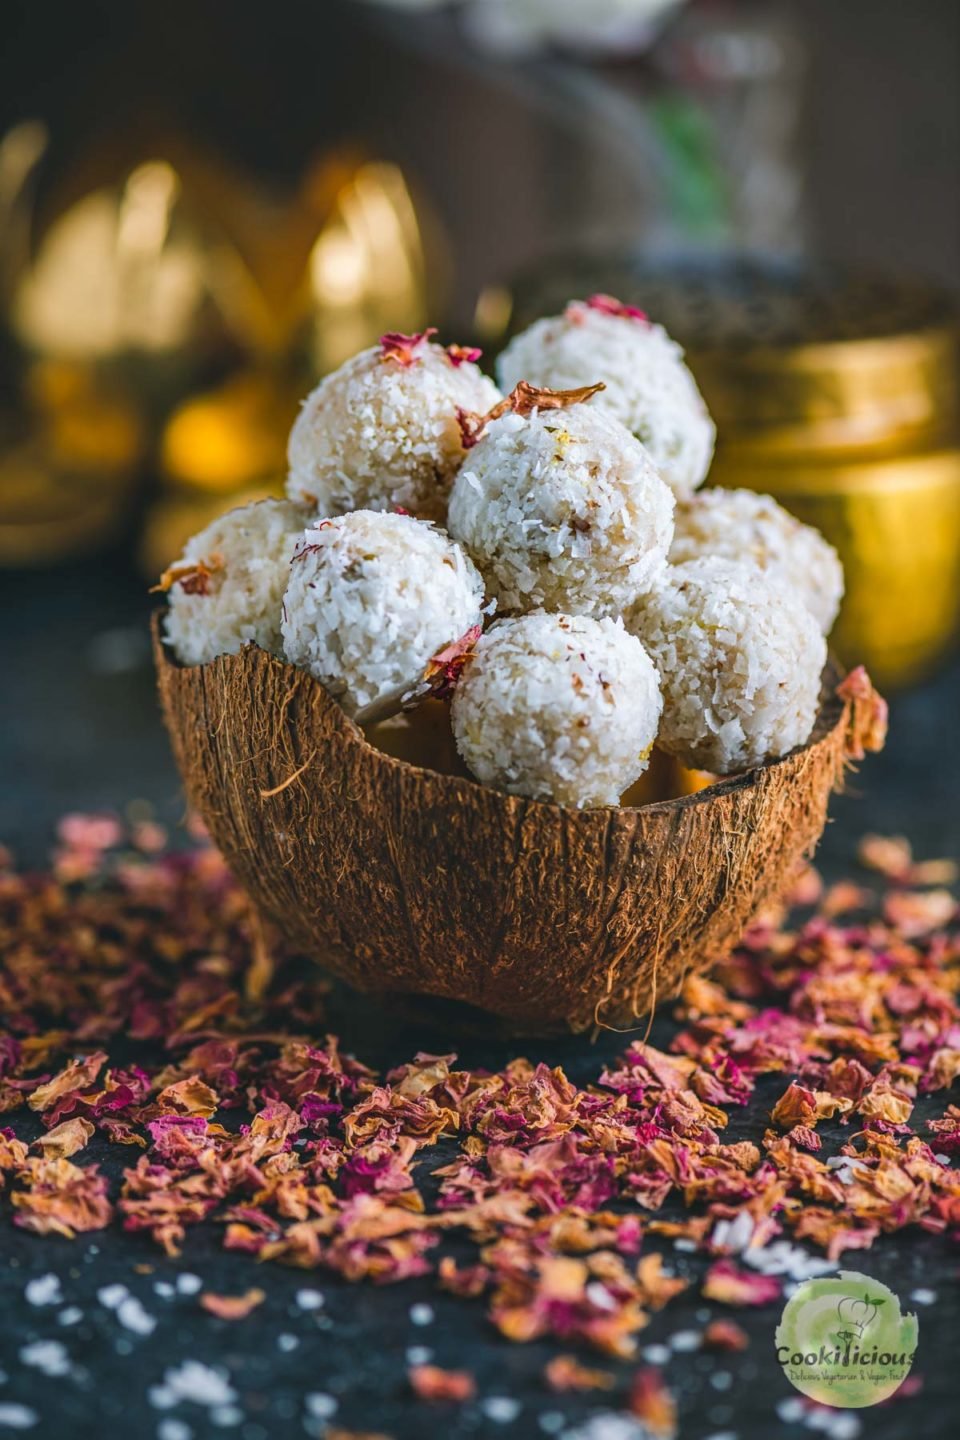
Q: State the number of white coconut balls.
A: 8